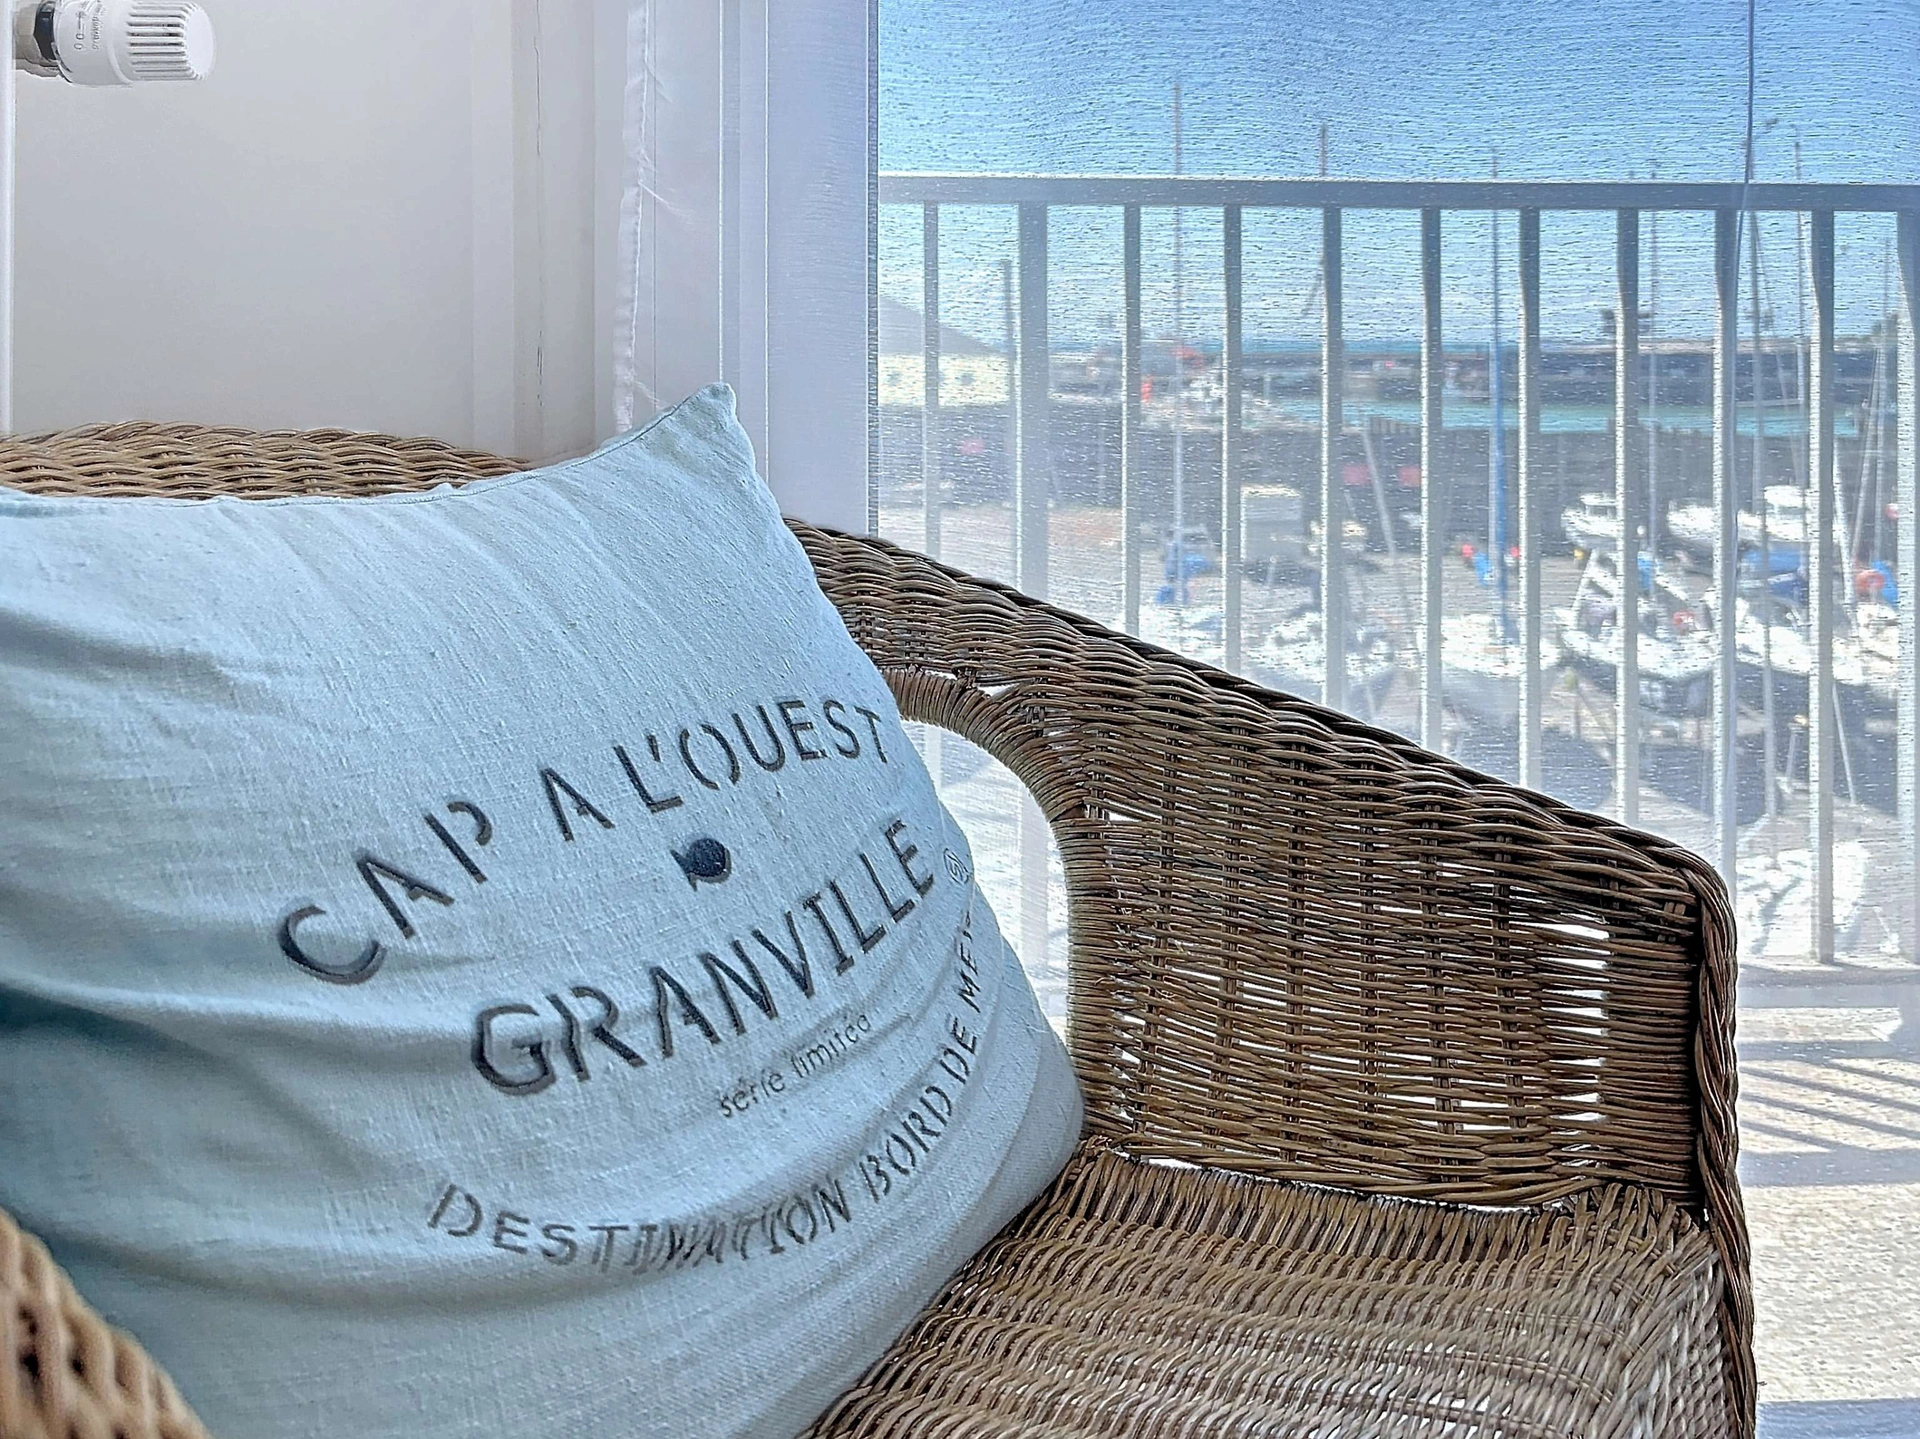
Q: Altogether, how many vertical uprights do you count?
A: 11